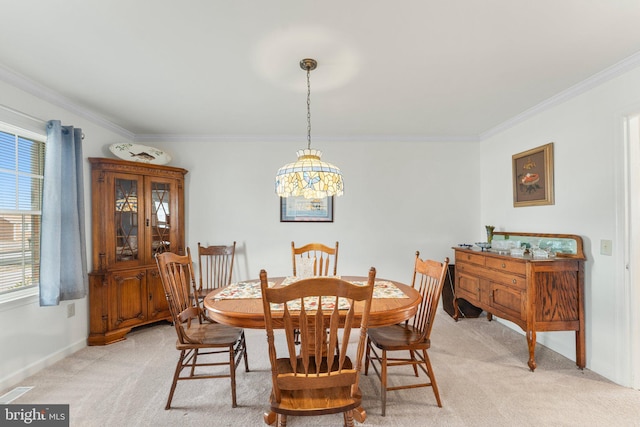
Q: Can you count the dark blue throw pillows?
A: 0